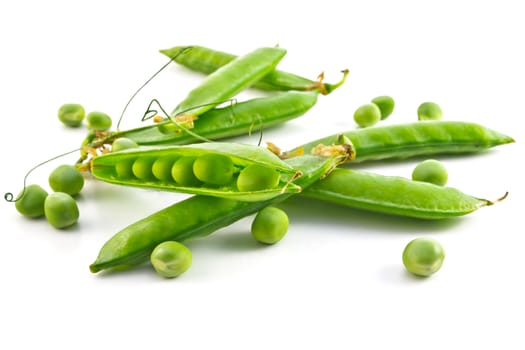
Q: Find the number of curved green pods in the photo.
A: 7